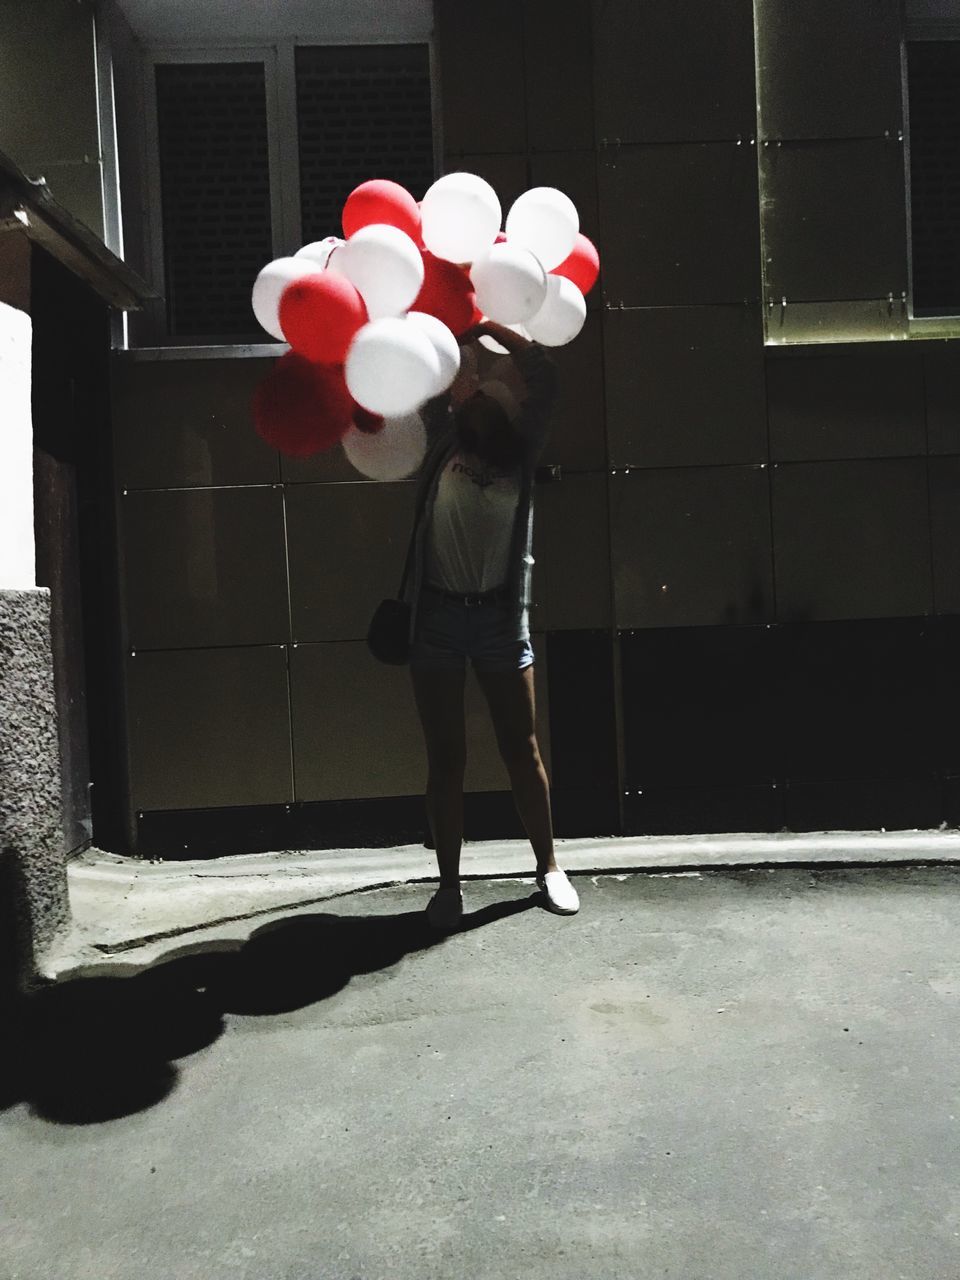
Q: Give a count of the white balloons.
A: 11